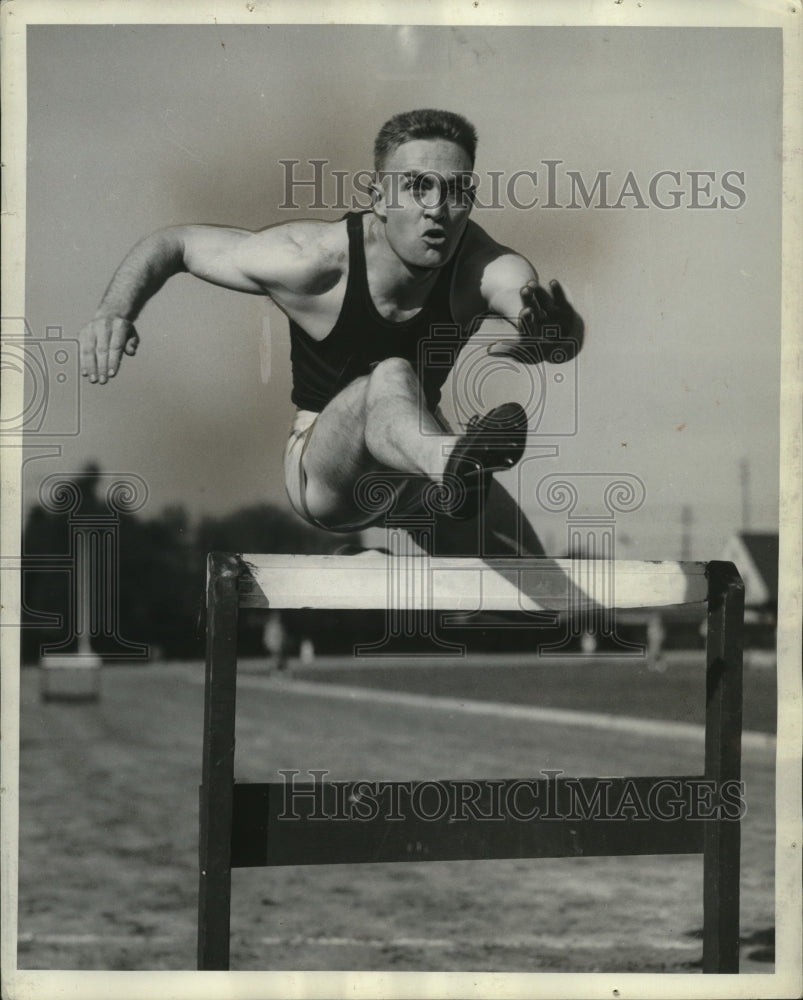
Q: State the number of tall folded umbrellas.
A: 0